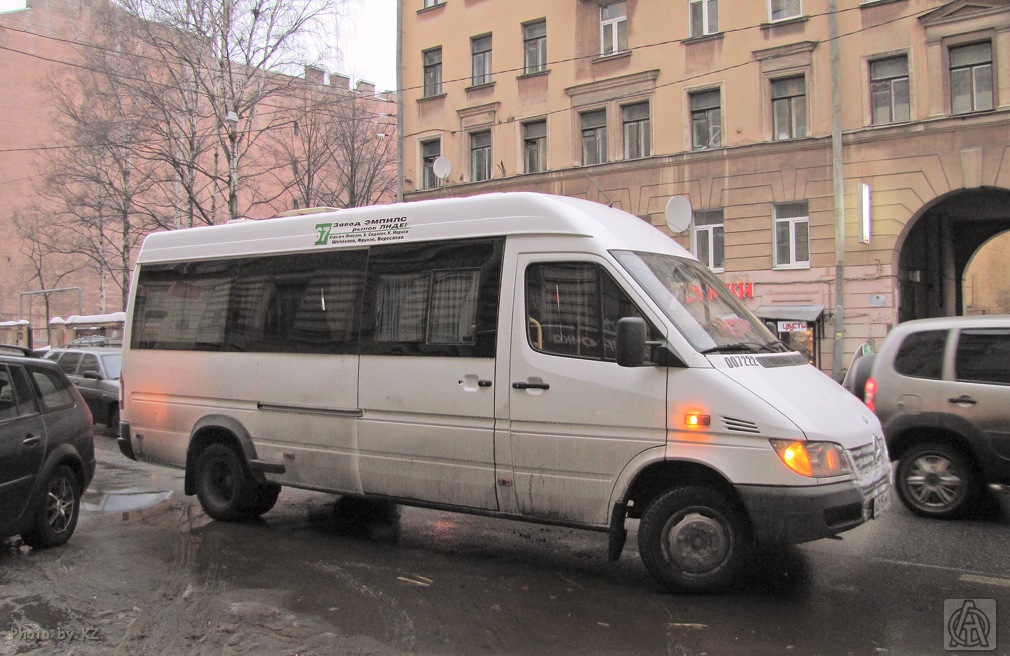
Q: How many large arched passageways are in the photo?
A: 1